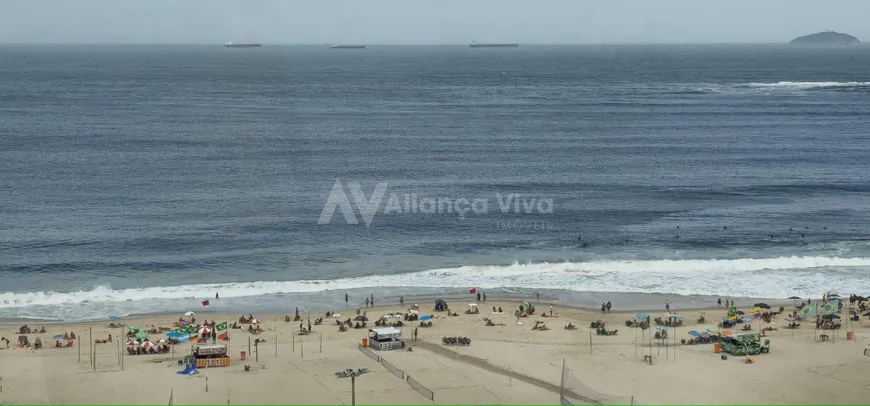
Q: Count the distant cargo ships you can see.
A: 3